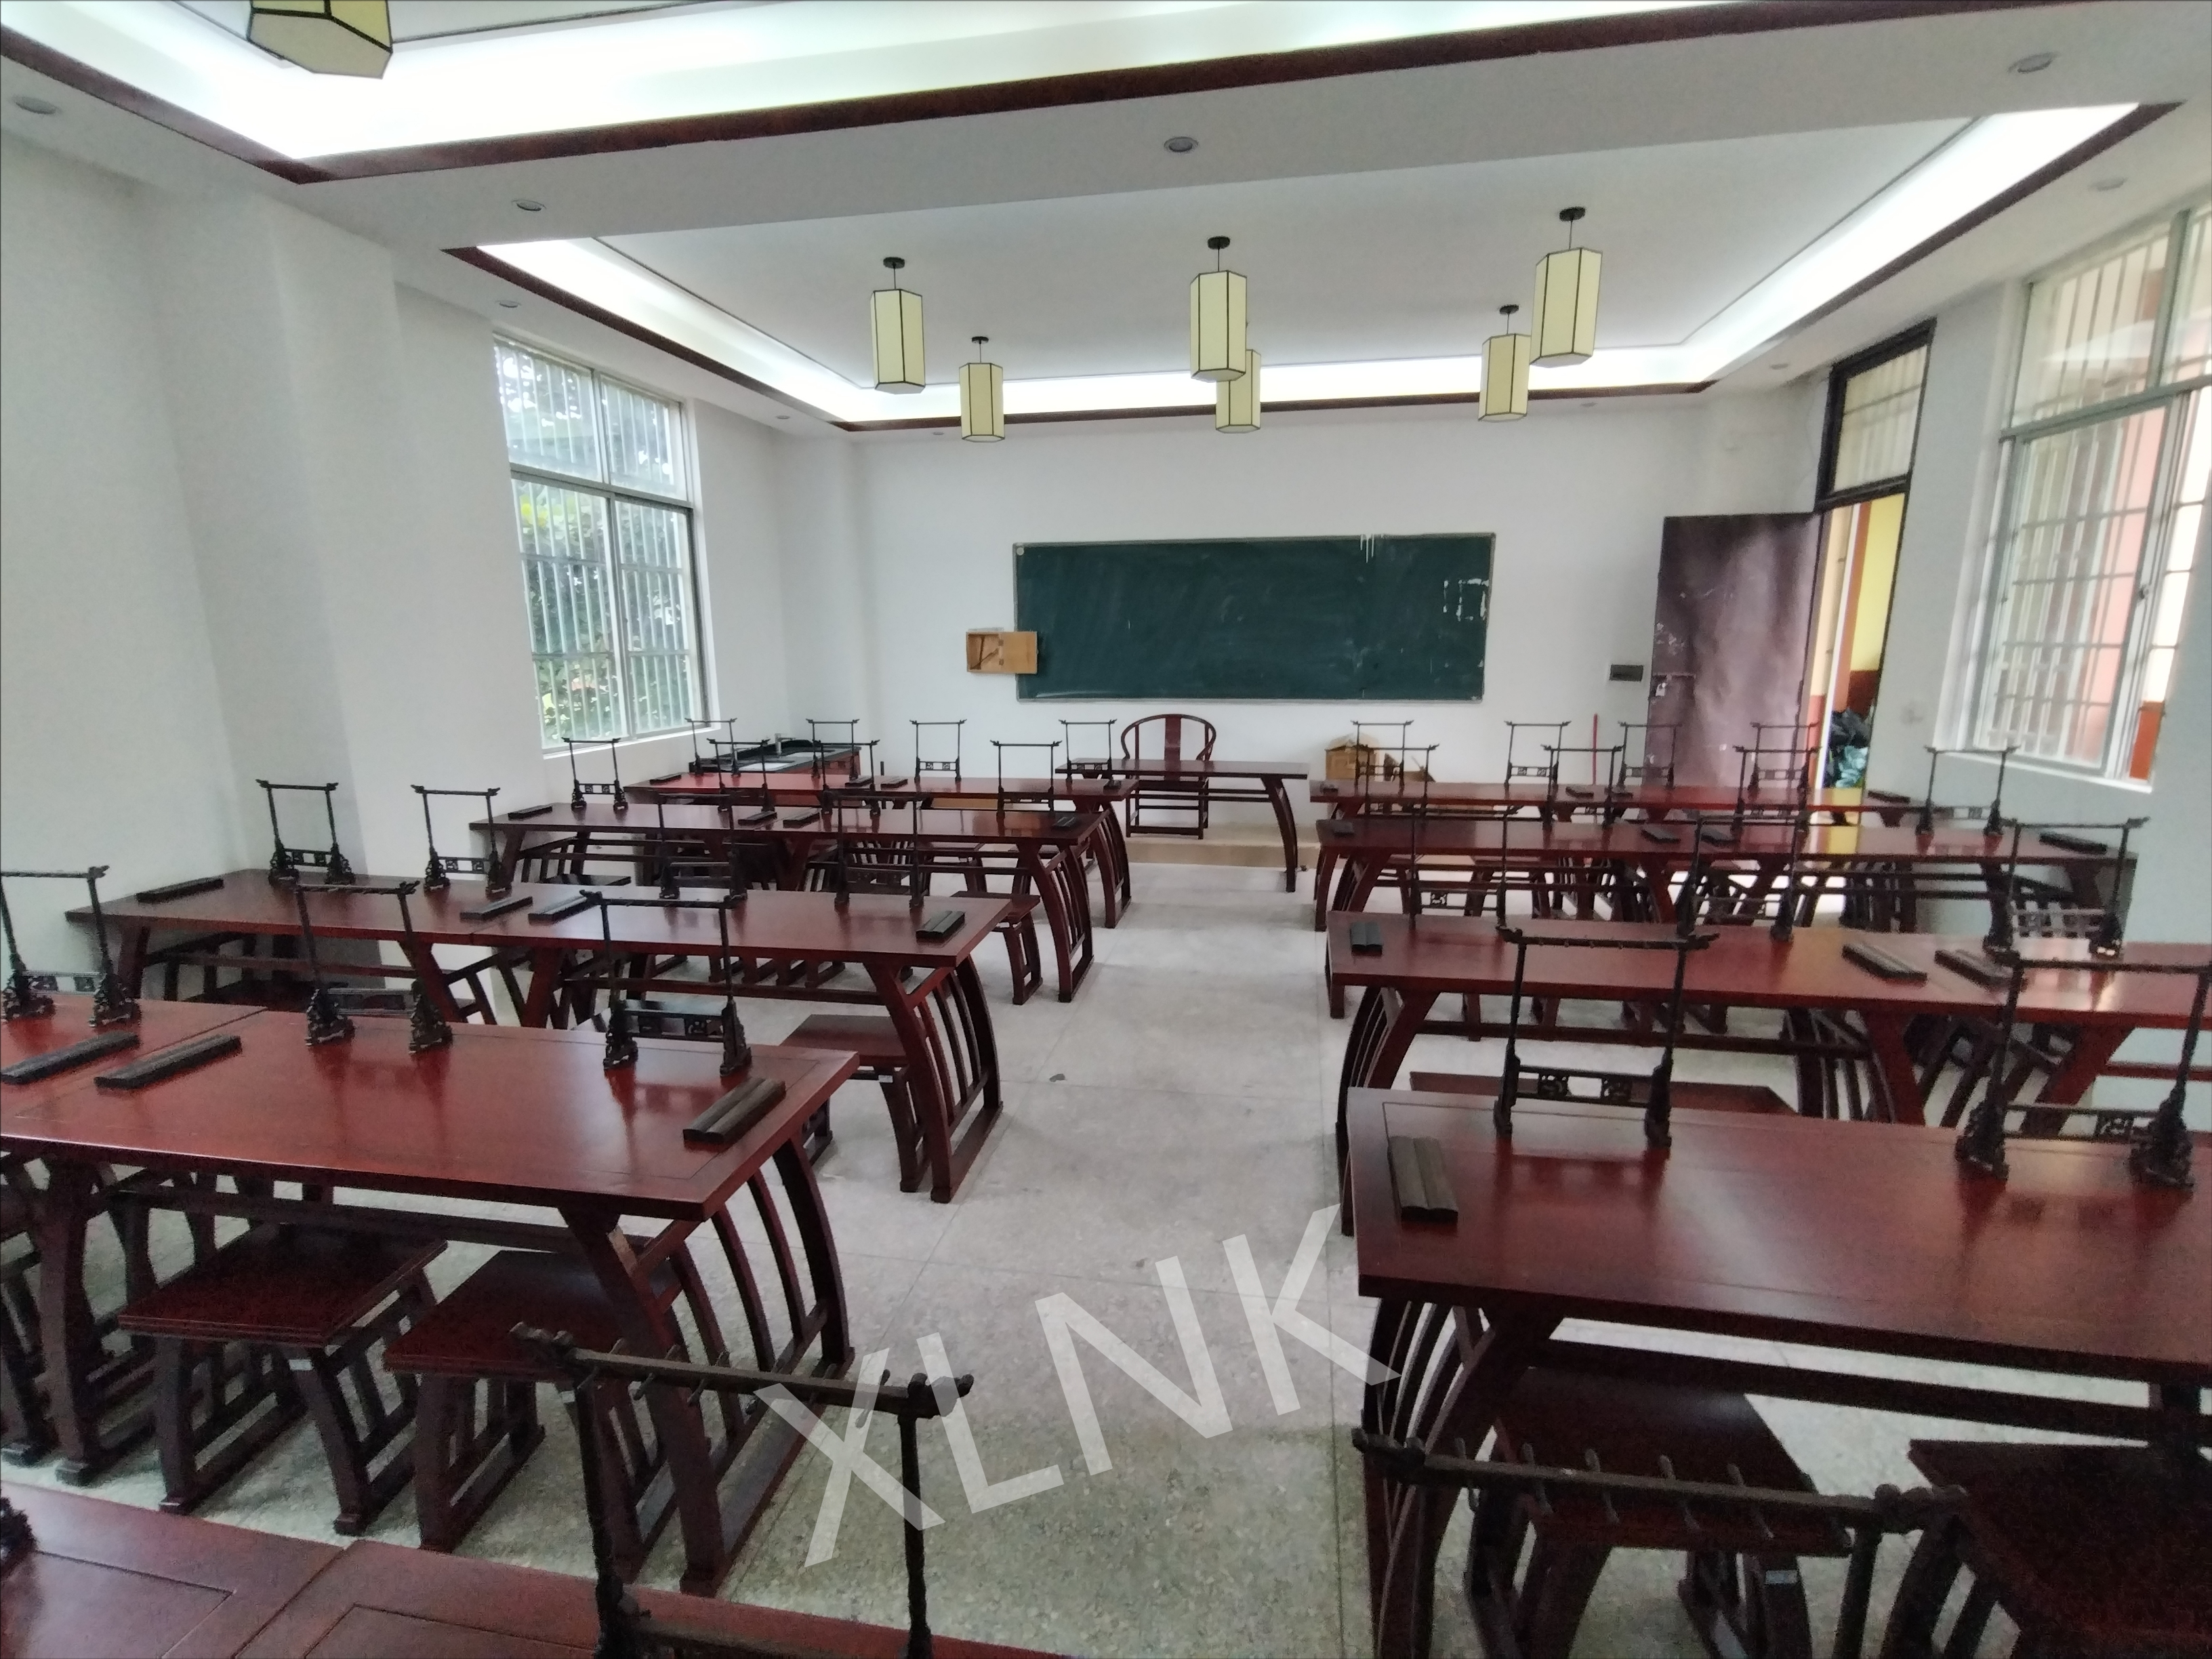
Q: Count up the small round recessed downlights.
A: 10